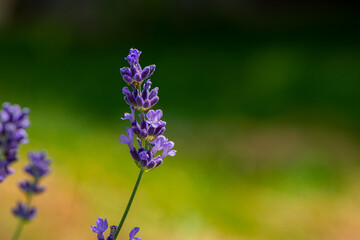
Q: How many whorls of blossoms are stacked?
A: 4